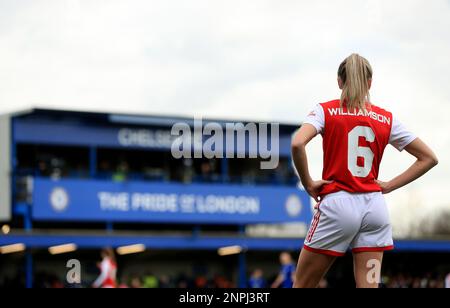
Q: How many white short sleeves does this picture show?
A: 2